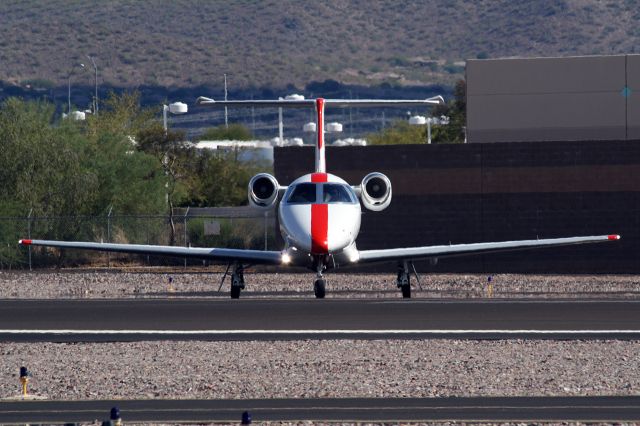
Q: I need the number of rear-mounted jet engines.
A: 2